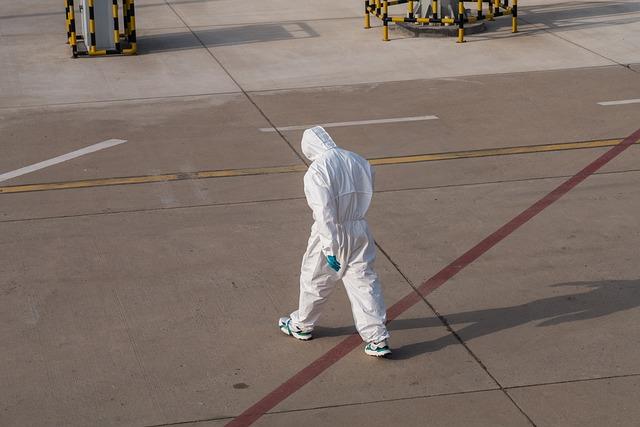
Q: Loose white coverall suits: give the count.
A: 1